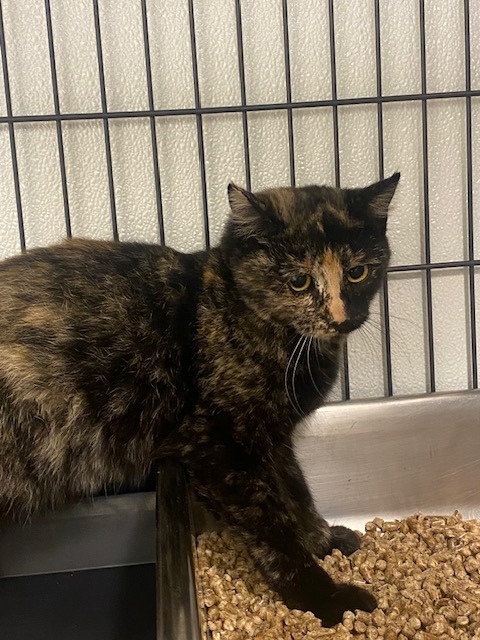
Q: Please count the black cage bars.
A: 13